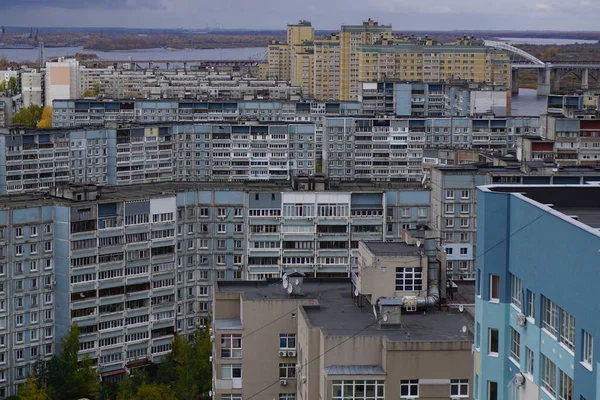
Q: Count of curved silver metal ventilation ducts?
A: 1